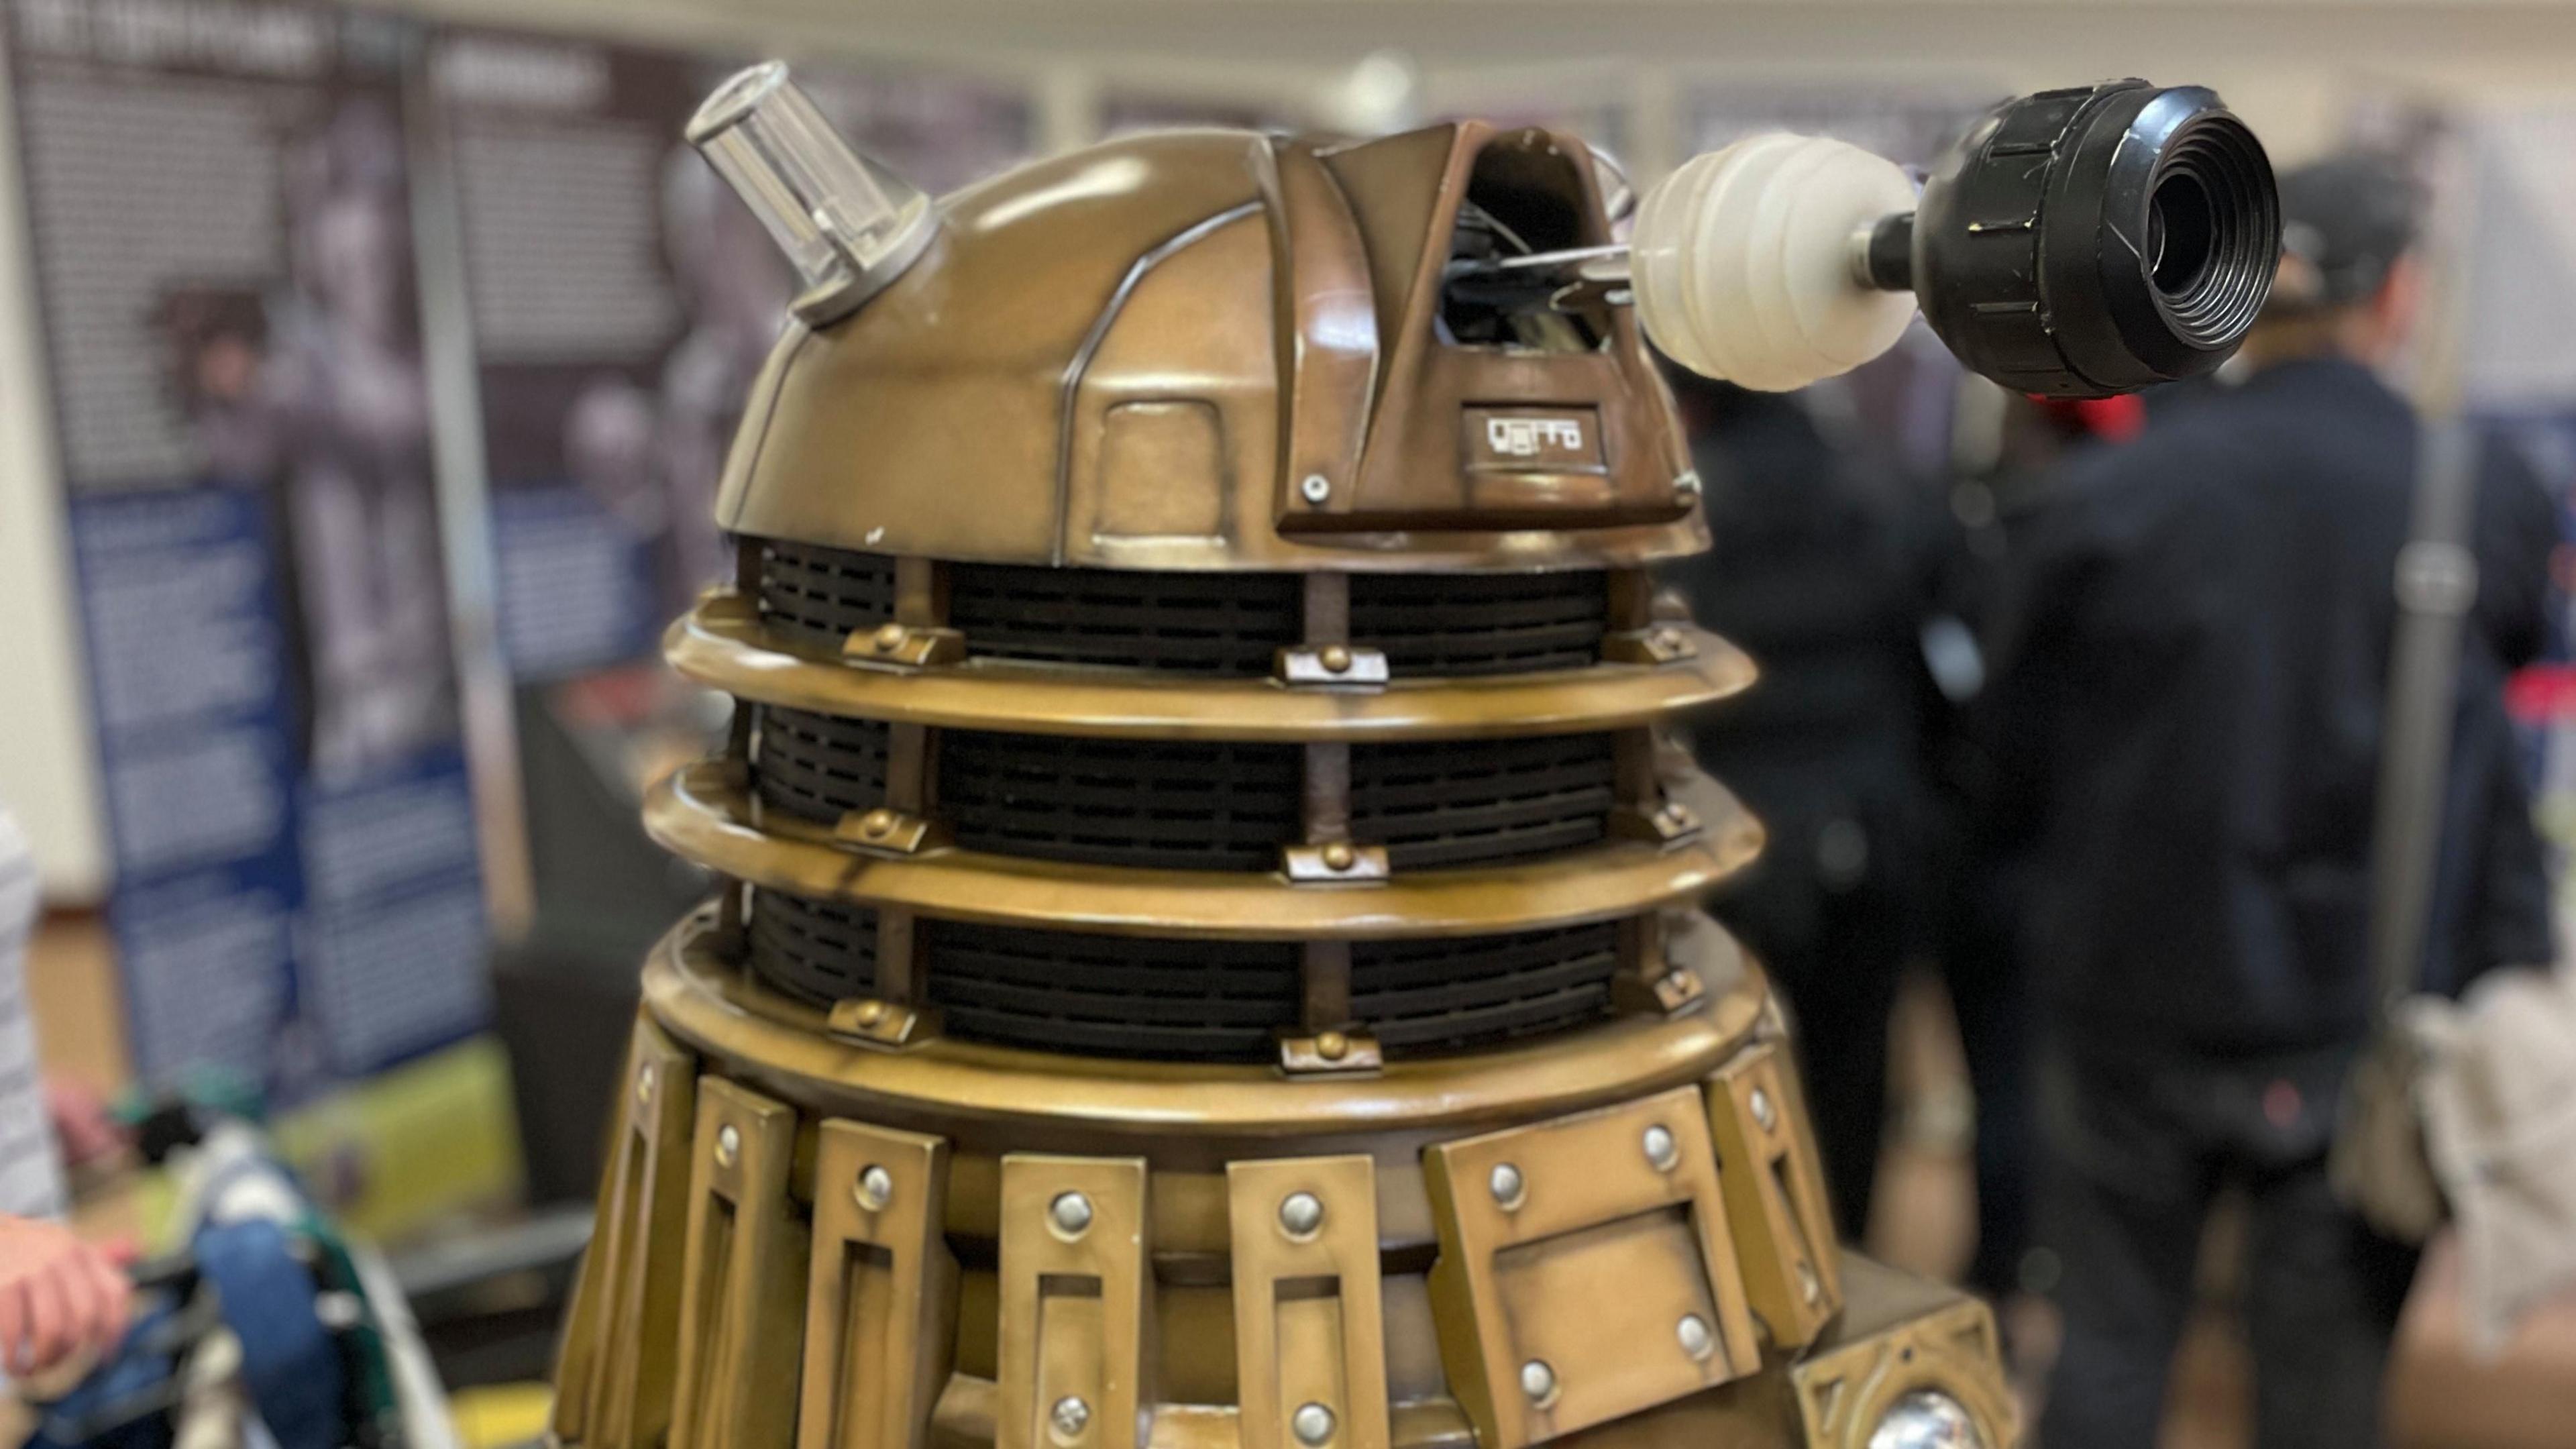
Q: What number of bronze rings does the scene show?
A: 3